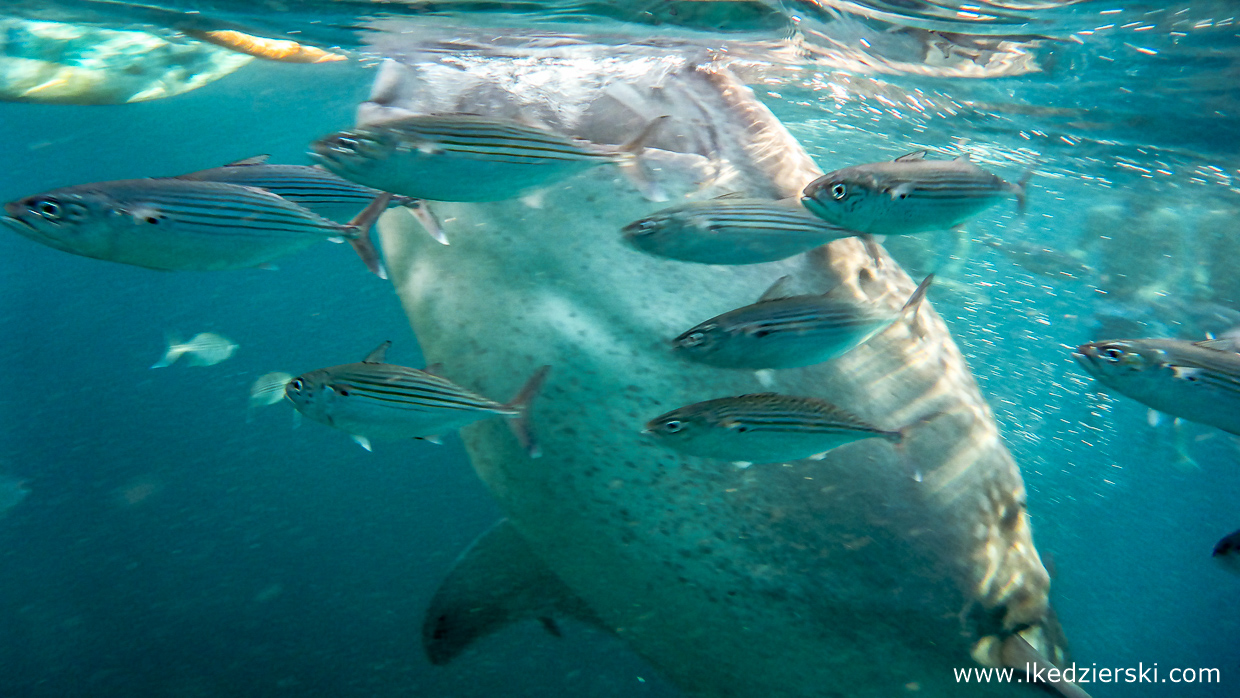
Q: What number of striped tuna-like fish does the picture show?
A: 9